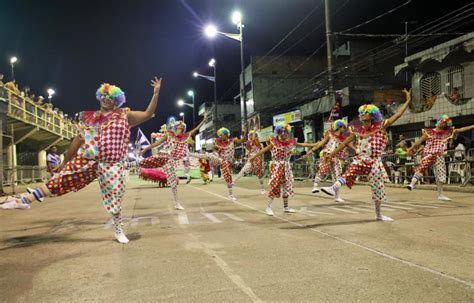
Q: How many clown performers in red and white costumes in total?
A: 8